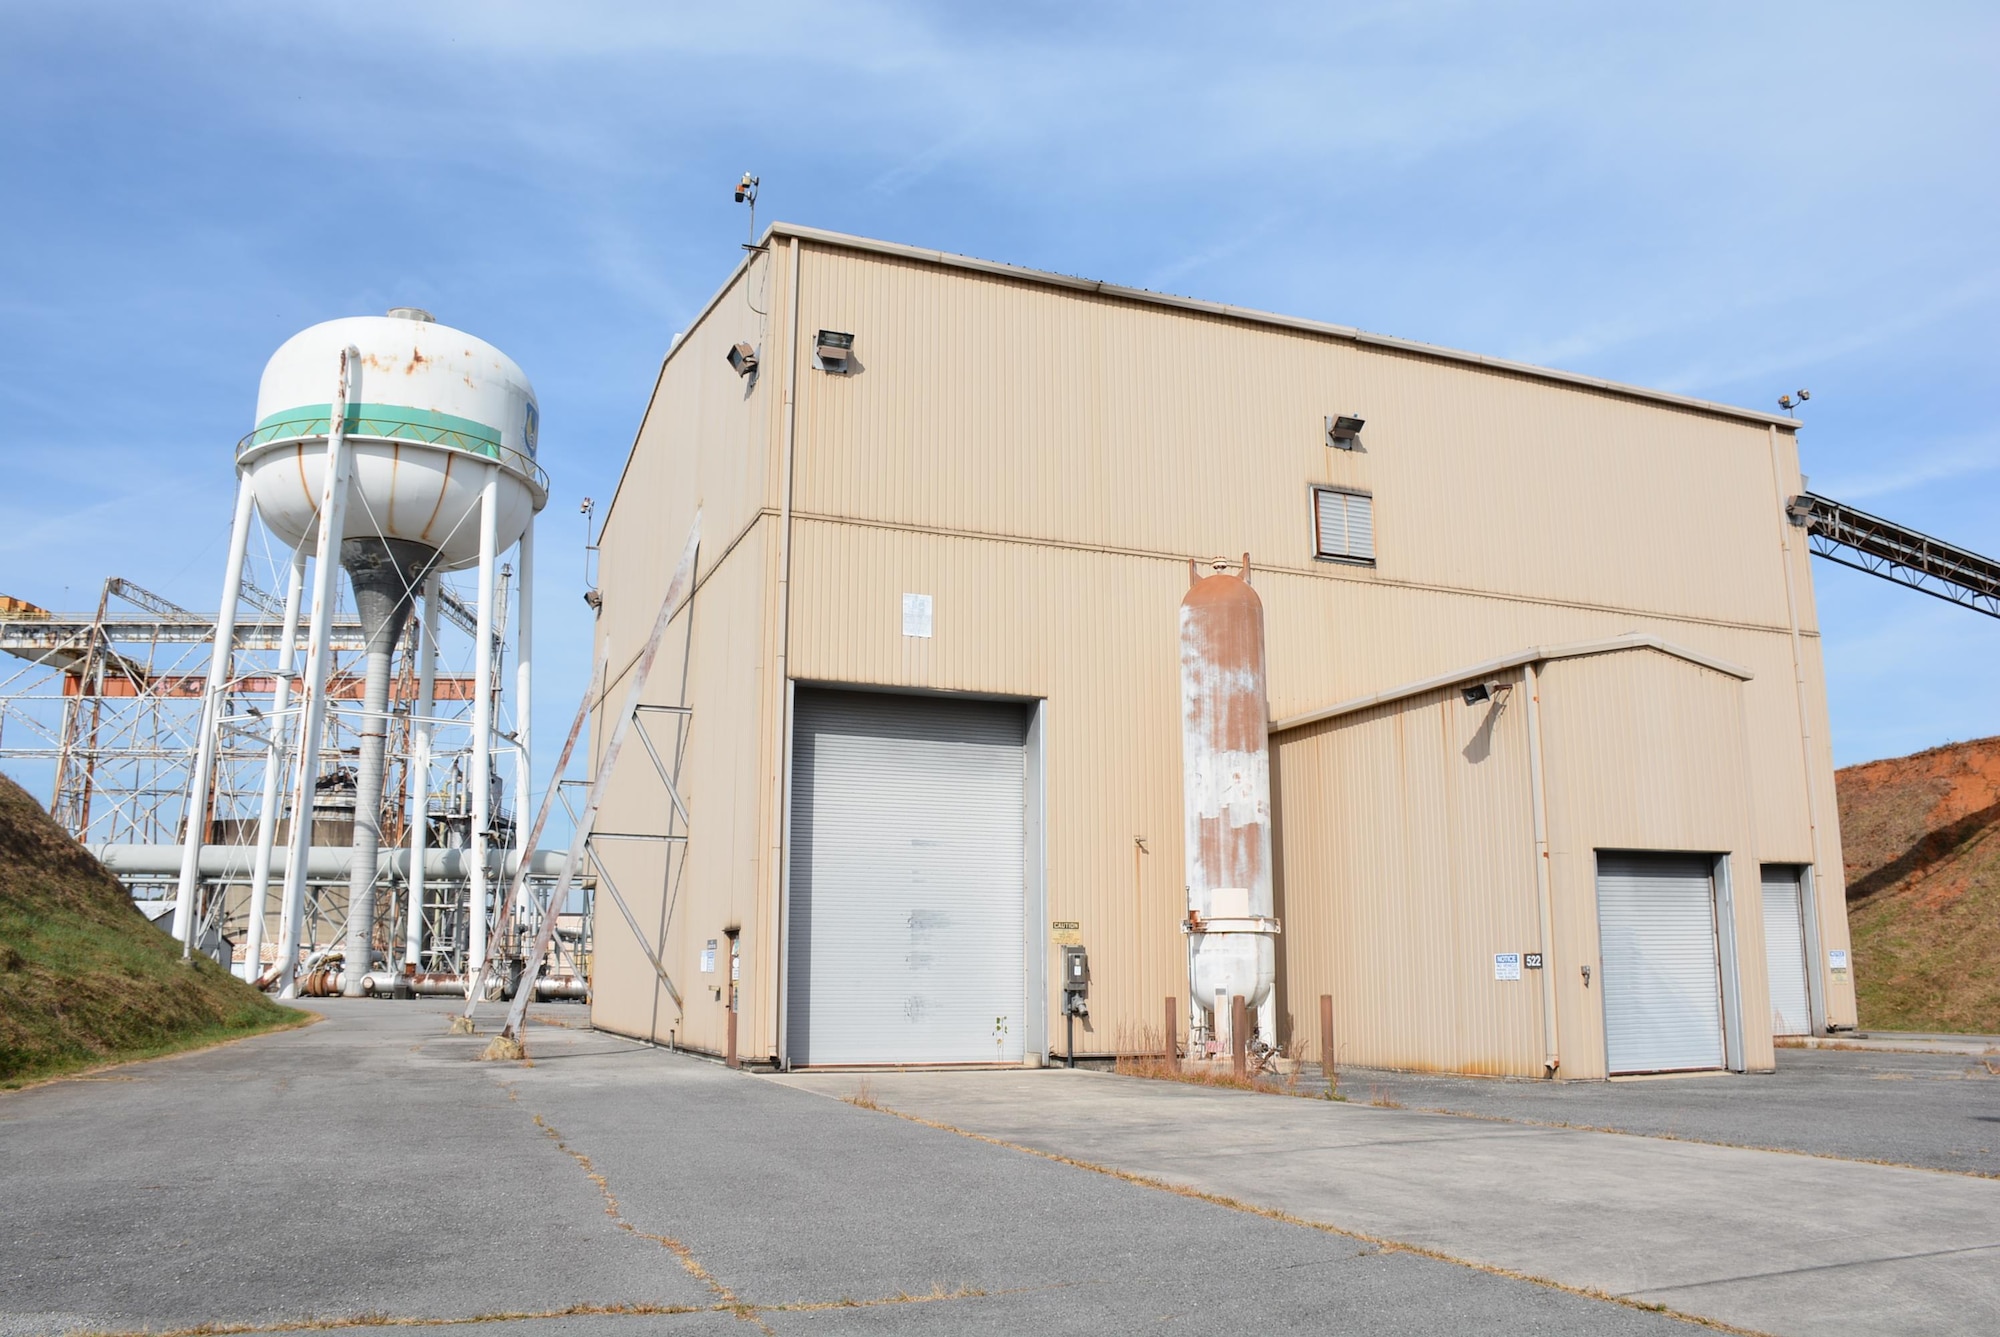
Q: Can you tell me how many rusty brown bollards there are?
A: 3